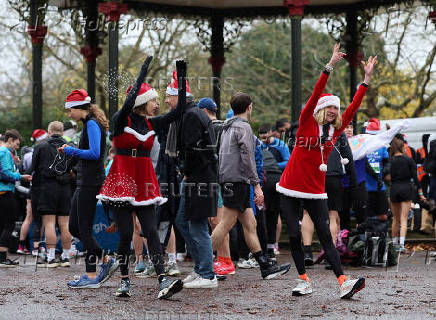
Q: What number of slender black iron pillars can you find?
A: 6